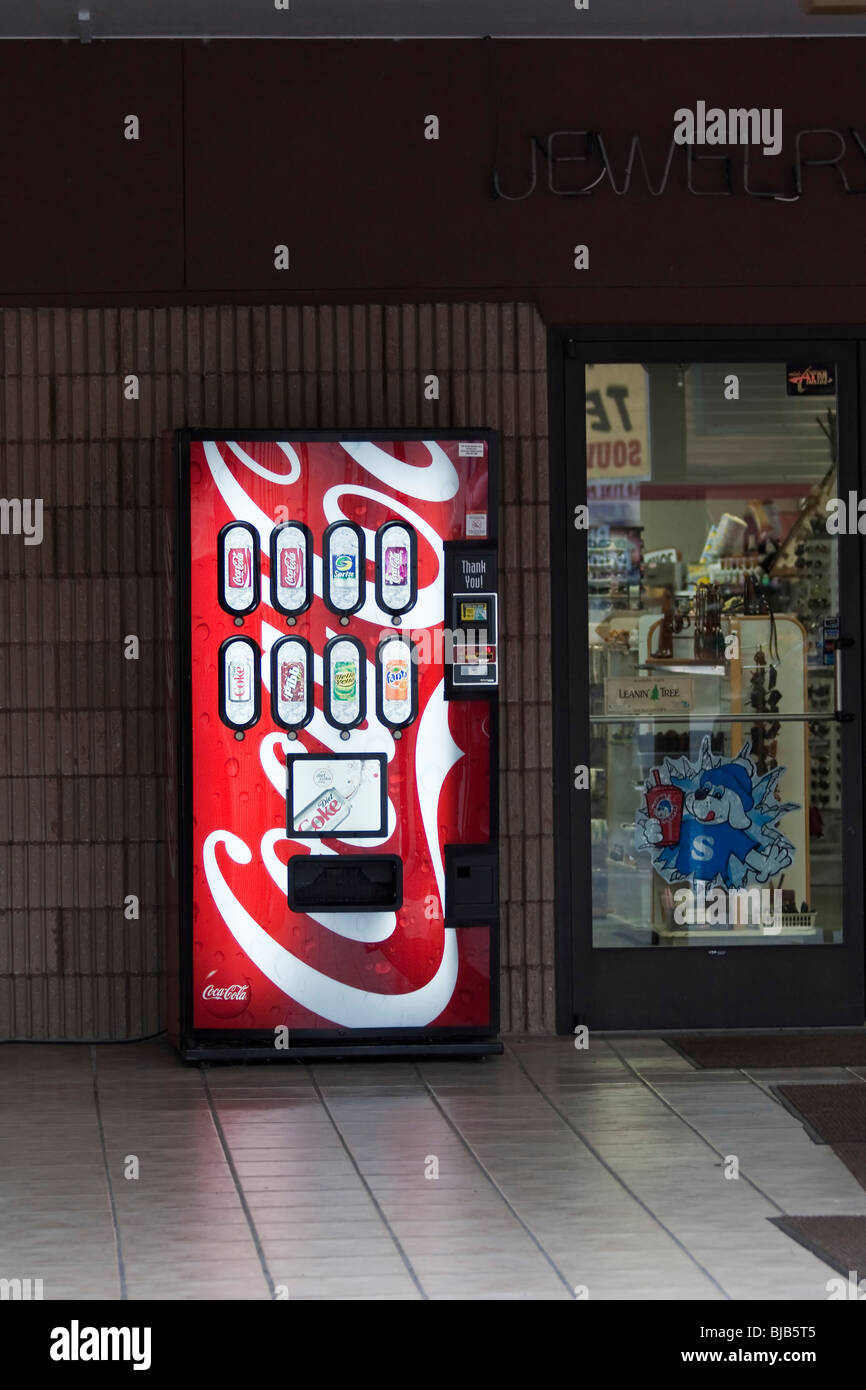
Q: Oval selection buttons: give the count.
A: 8